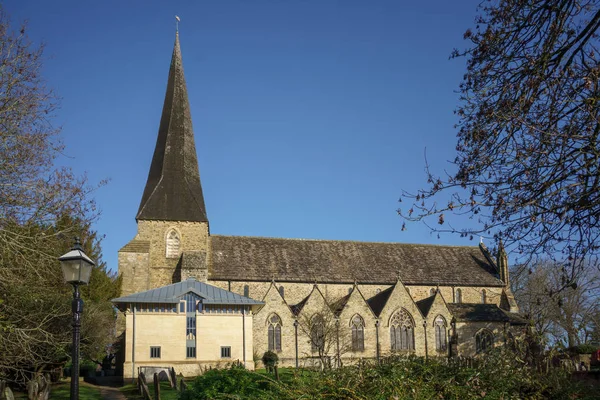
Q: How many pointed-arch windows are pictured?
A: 7